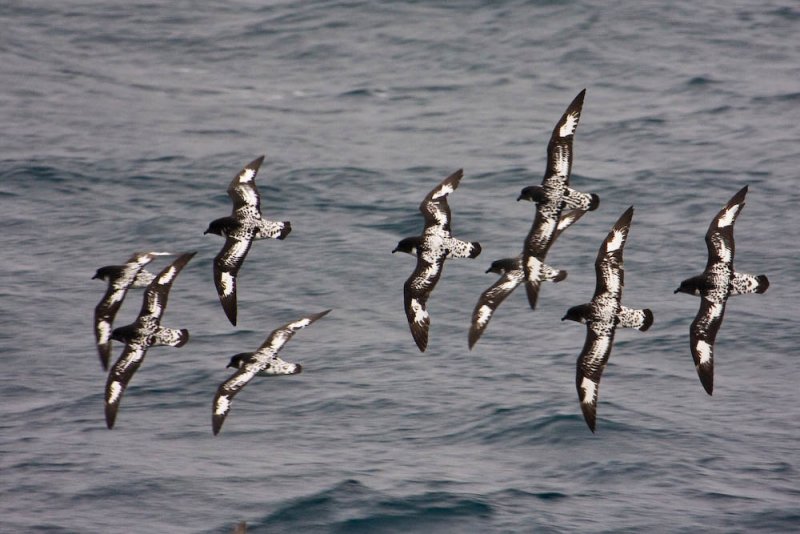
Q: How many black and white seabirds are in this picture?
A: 9